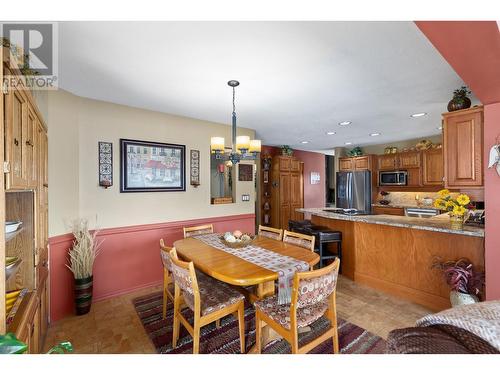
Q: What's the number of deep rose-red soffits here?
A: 1